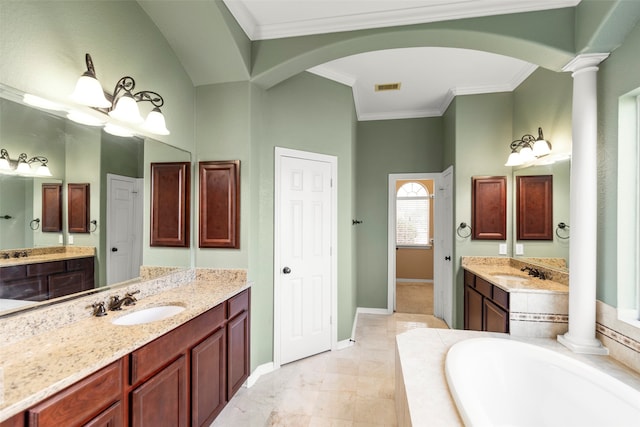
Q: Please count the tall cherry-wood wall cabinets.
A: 2